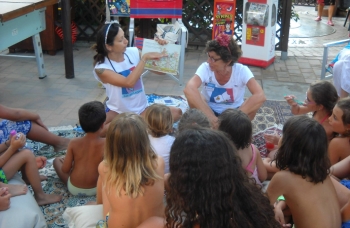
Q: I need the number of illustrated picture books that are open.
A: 1